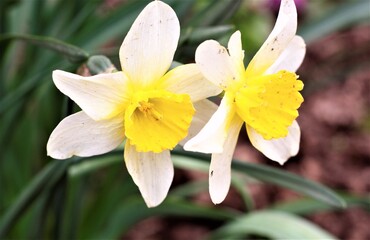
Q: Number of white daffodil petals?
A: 12